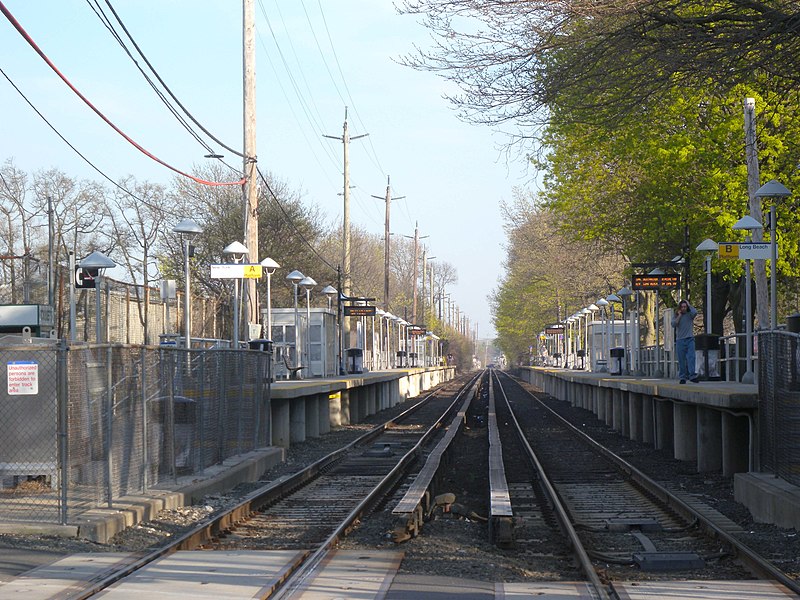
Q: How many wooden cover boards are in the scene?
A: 2